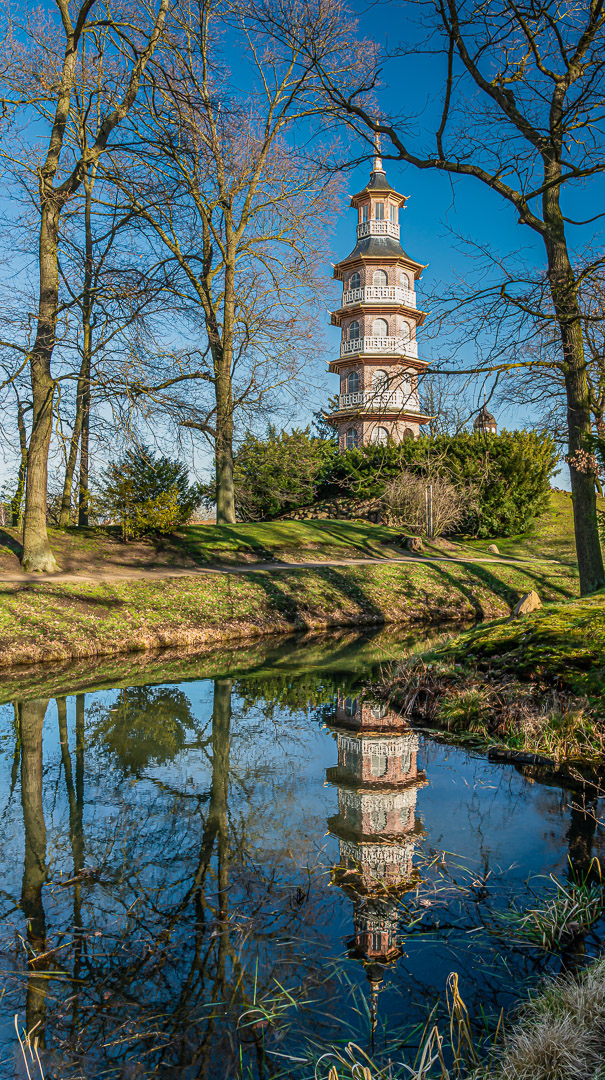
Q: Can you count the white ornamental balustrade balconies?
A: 4